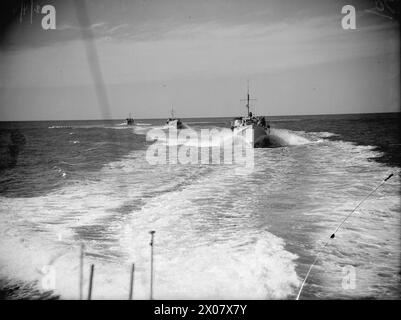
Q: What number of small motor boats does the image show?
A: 3